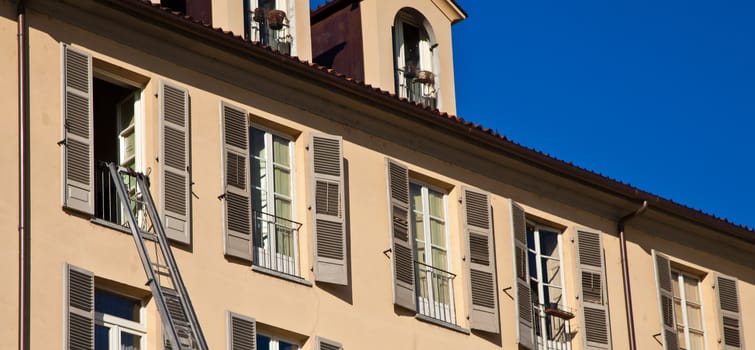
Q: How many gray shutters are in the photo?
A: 14